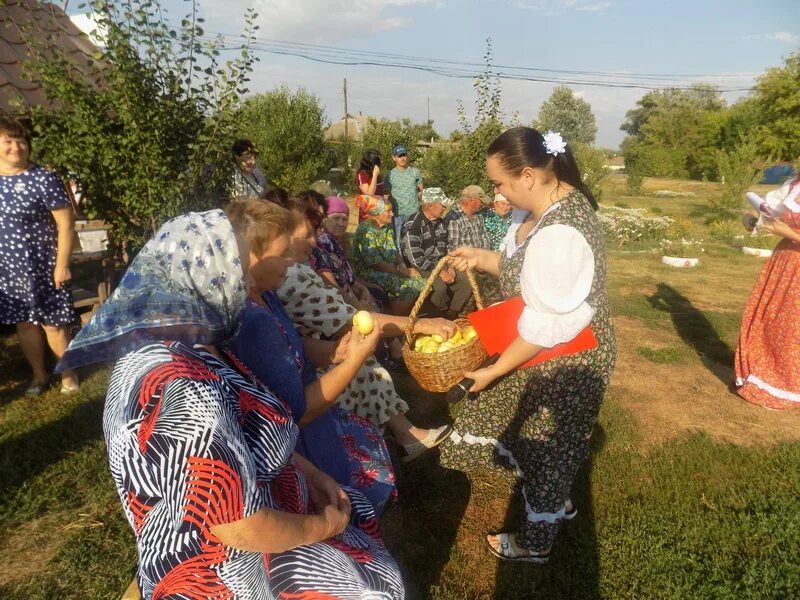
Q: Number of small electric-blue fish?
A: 0